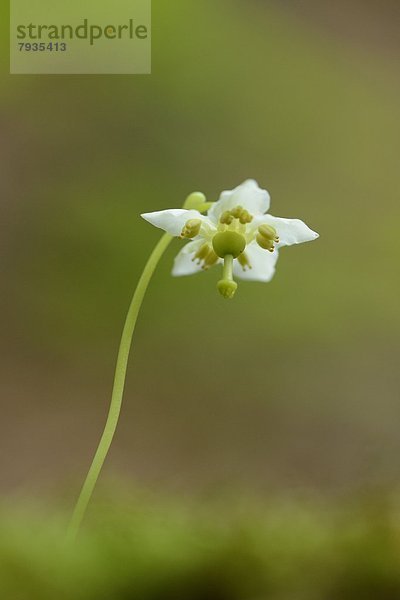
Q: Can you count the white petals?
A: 5